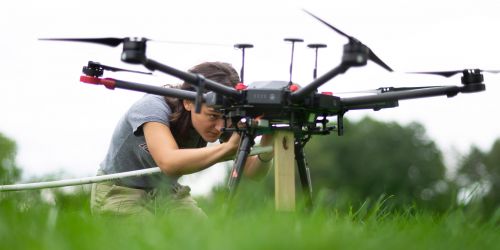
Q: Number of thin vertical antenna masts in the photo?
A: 3